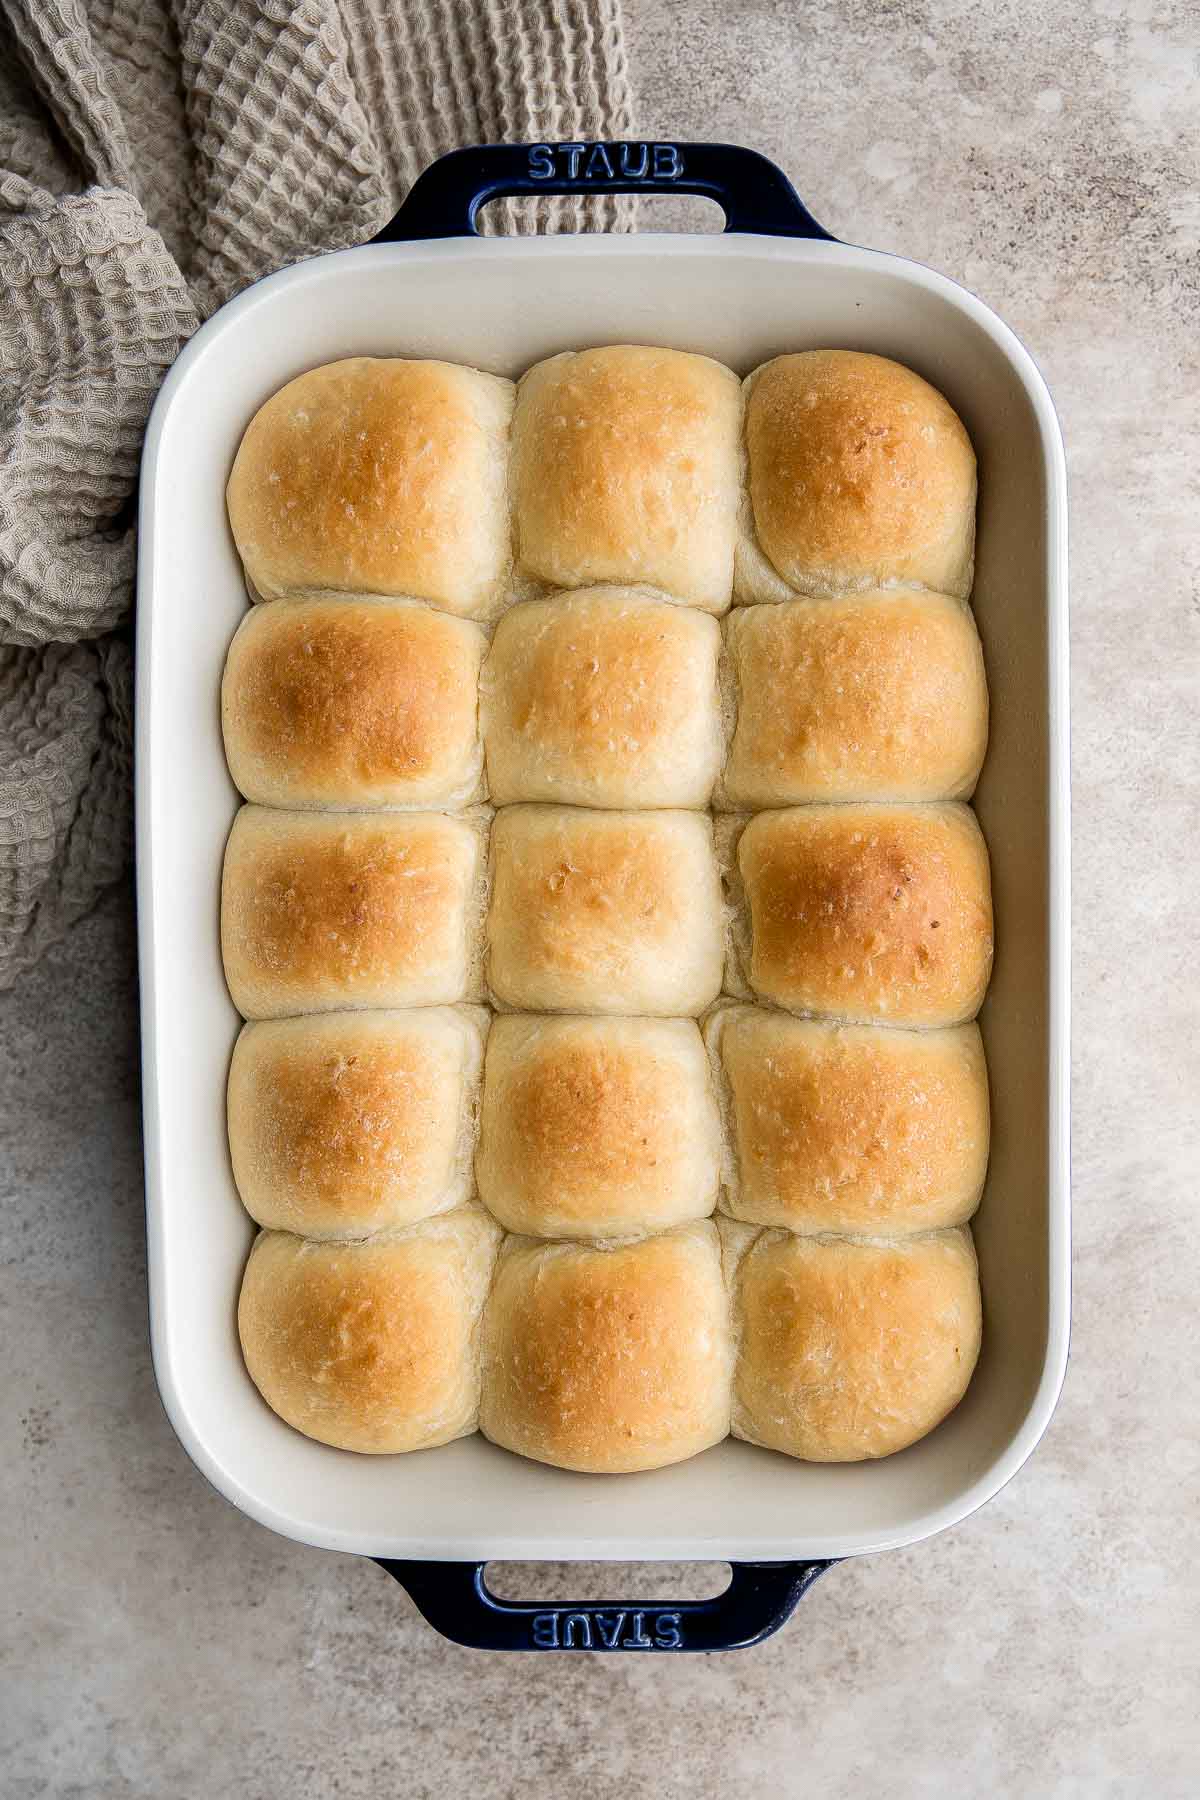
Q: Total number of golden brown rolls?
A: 15